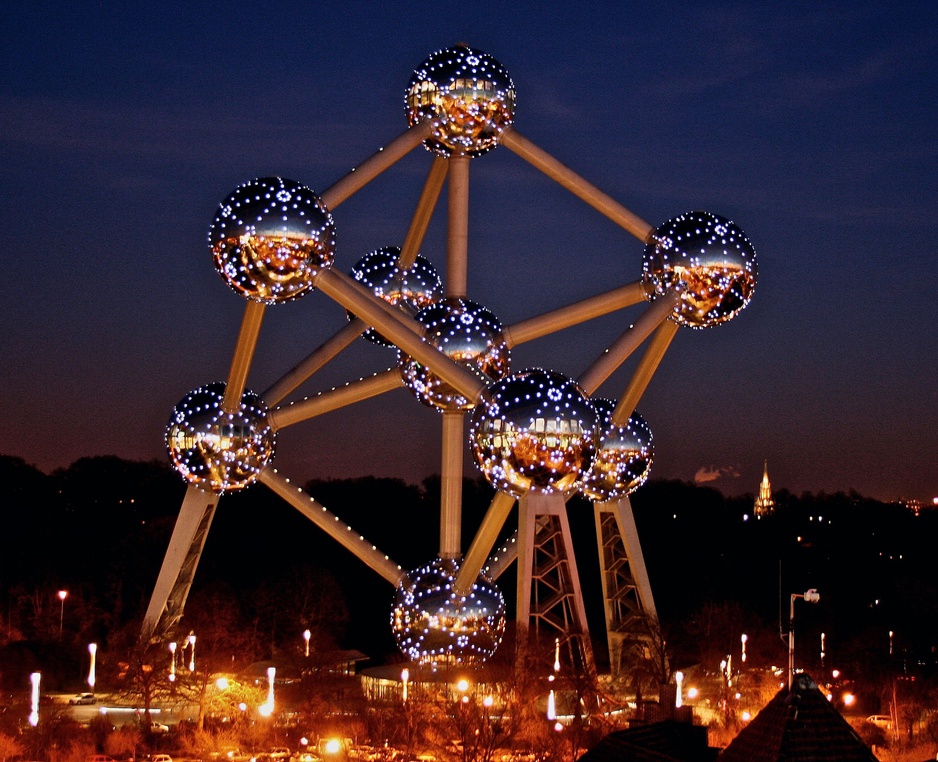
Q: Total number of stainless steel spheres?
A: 9